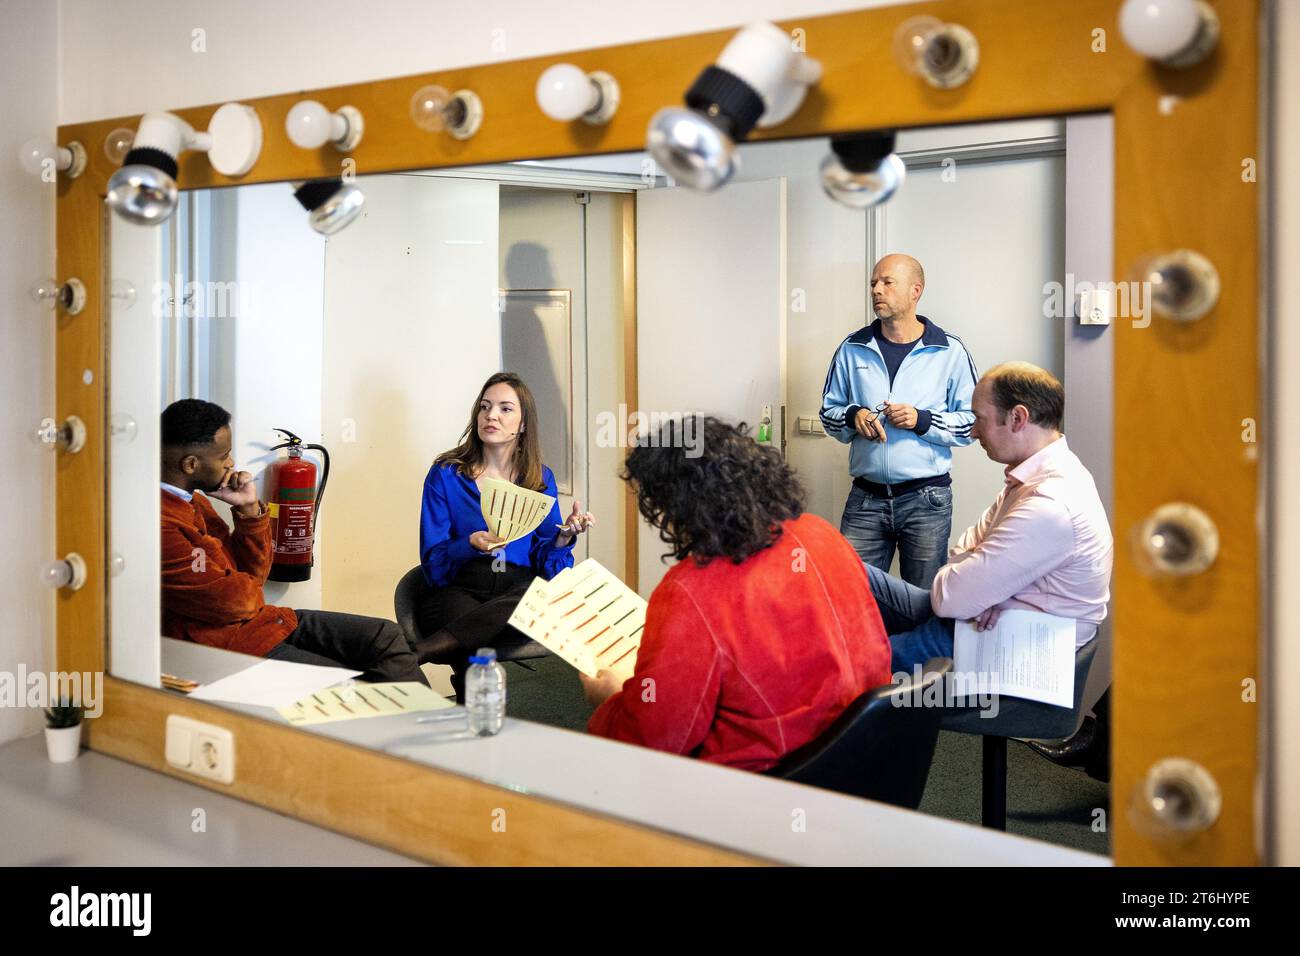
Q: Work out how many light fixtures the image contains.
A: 15